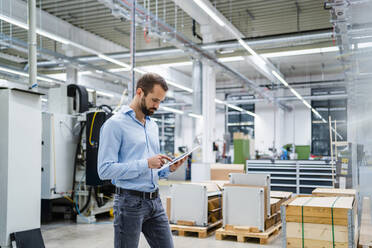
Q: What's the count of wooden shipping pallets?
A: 2